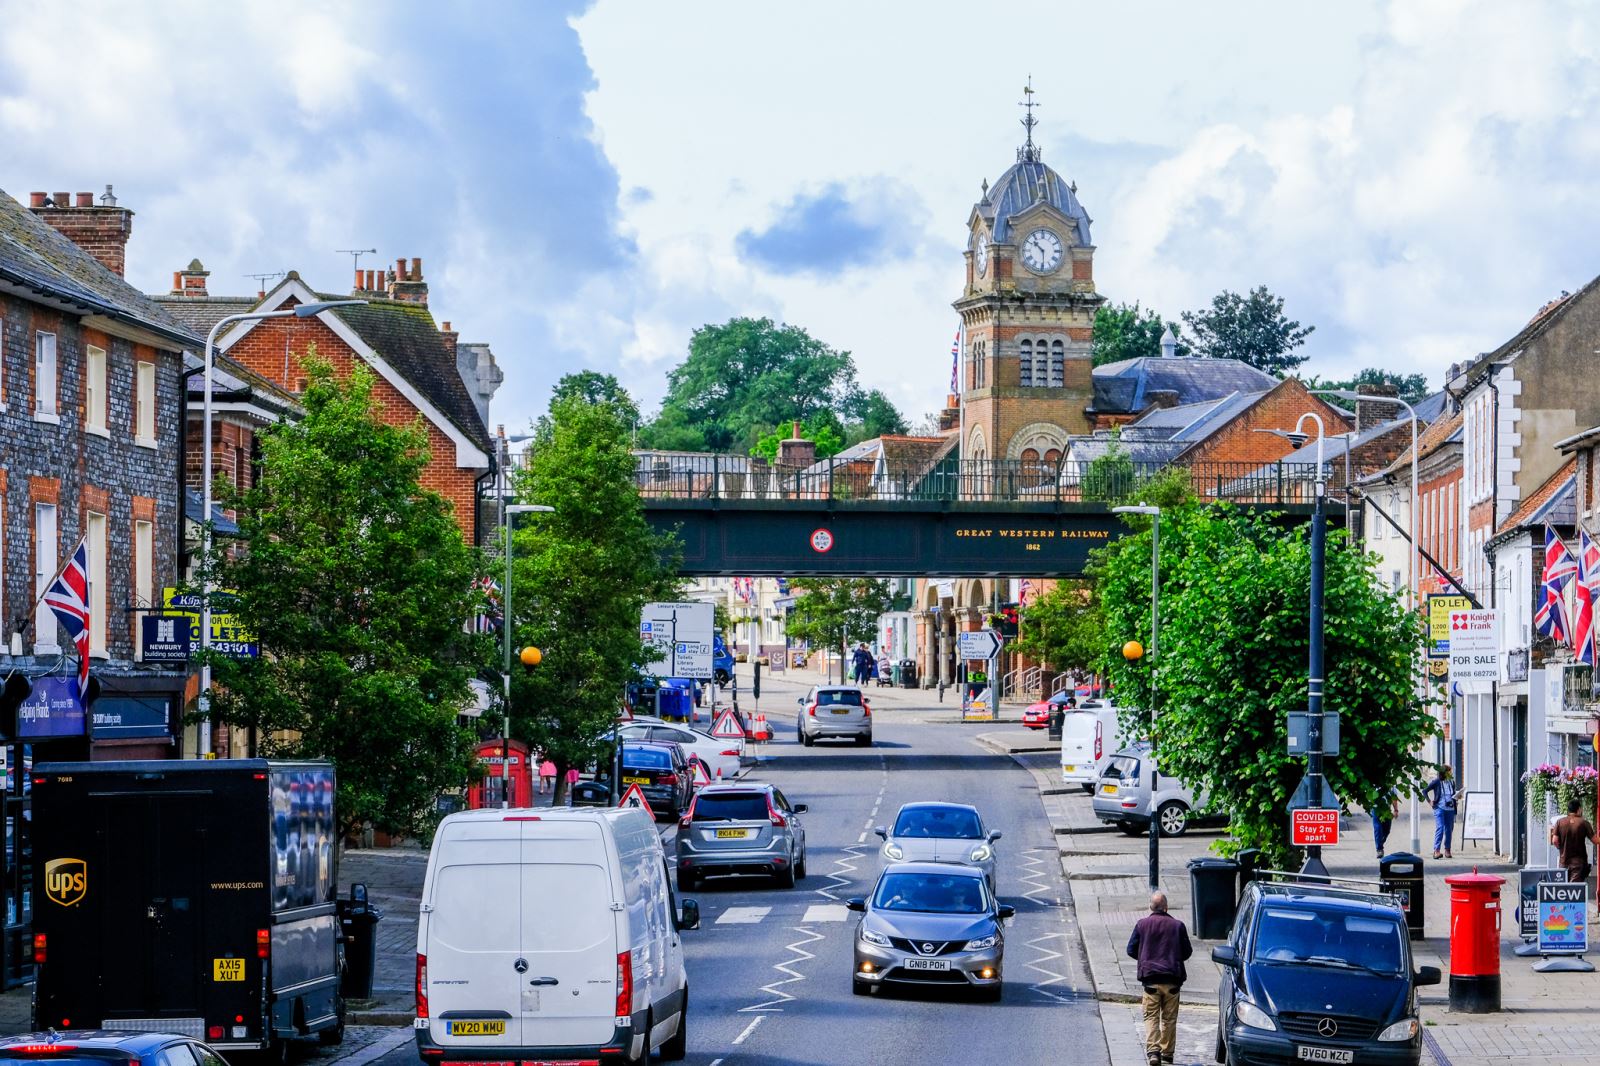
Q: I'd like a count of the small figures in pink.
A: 2